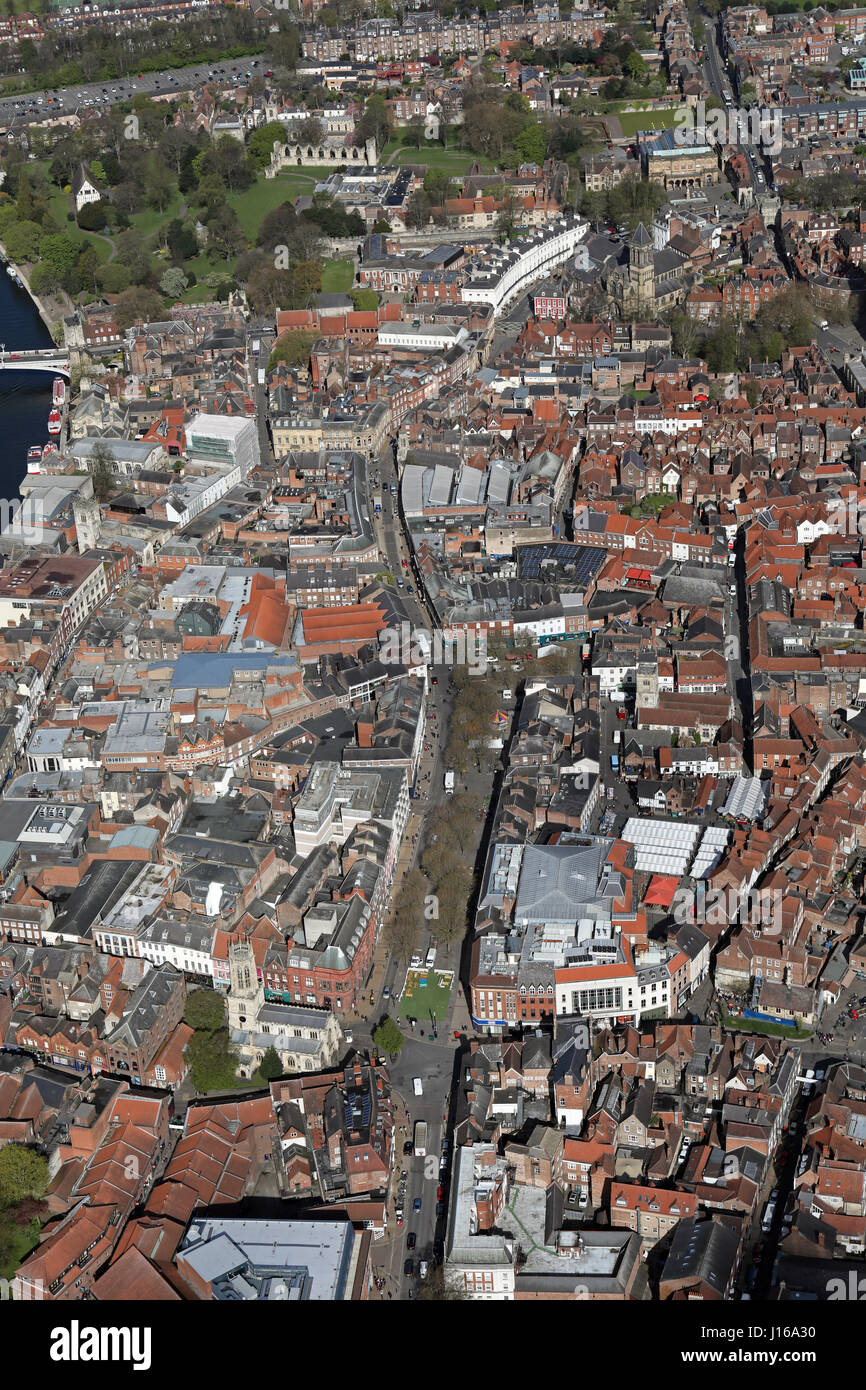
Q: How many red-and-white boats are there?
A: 4